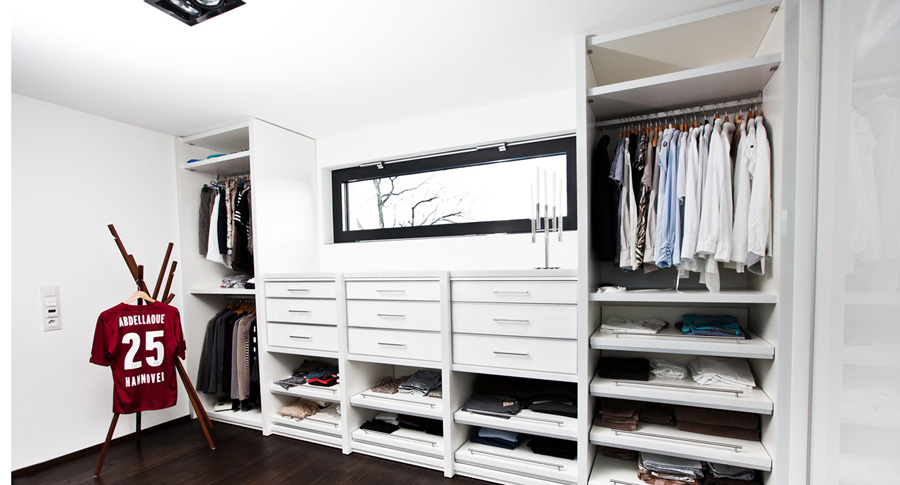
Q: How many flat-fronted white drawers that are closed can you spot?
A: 9